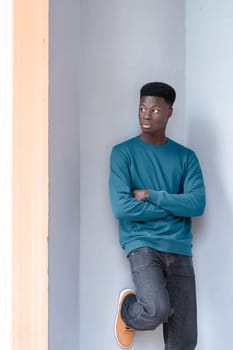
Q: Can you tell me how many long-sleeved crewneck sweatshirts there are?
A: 1